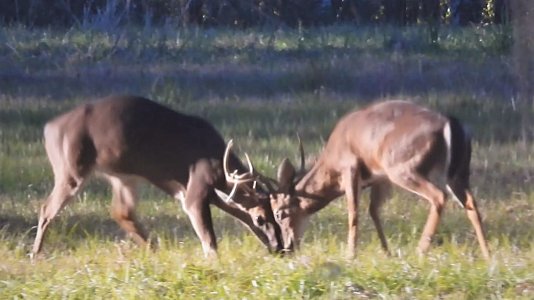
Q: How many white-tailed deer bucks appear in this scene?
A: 2